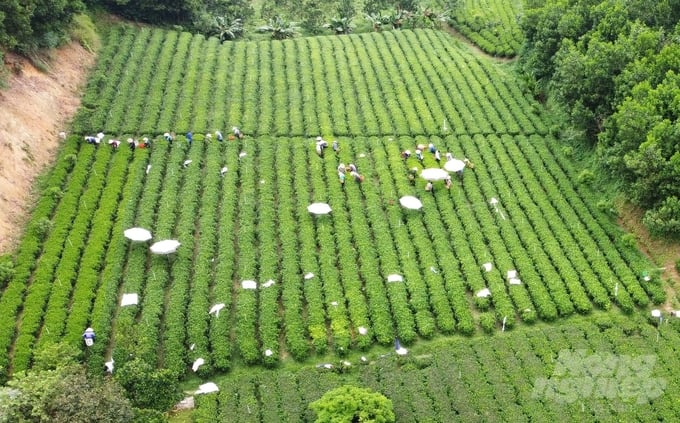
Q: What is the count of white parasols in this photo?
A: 6